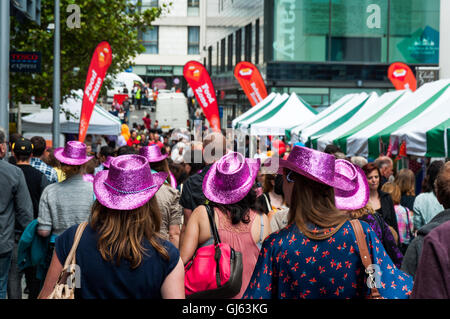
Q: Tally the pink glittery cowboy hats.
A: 6